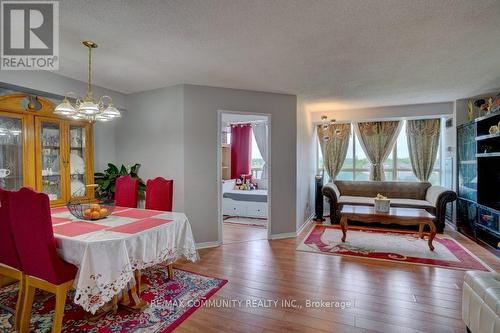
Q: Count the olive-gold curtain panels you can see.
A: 3